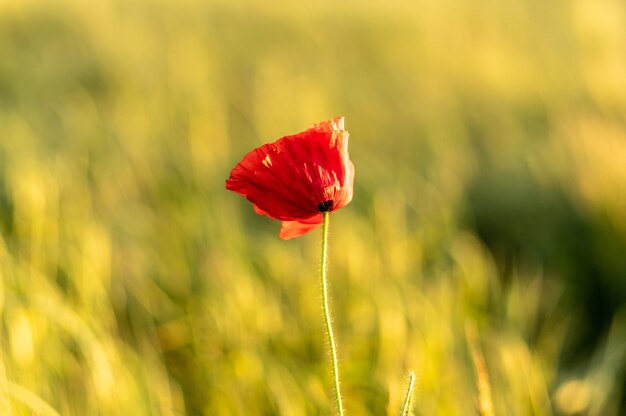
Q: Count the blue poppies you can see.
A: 0